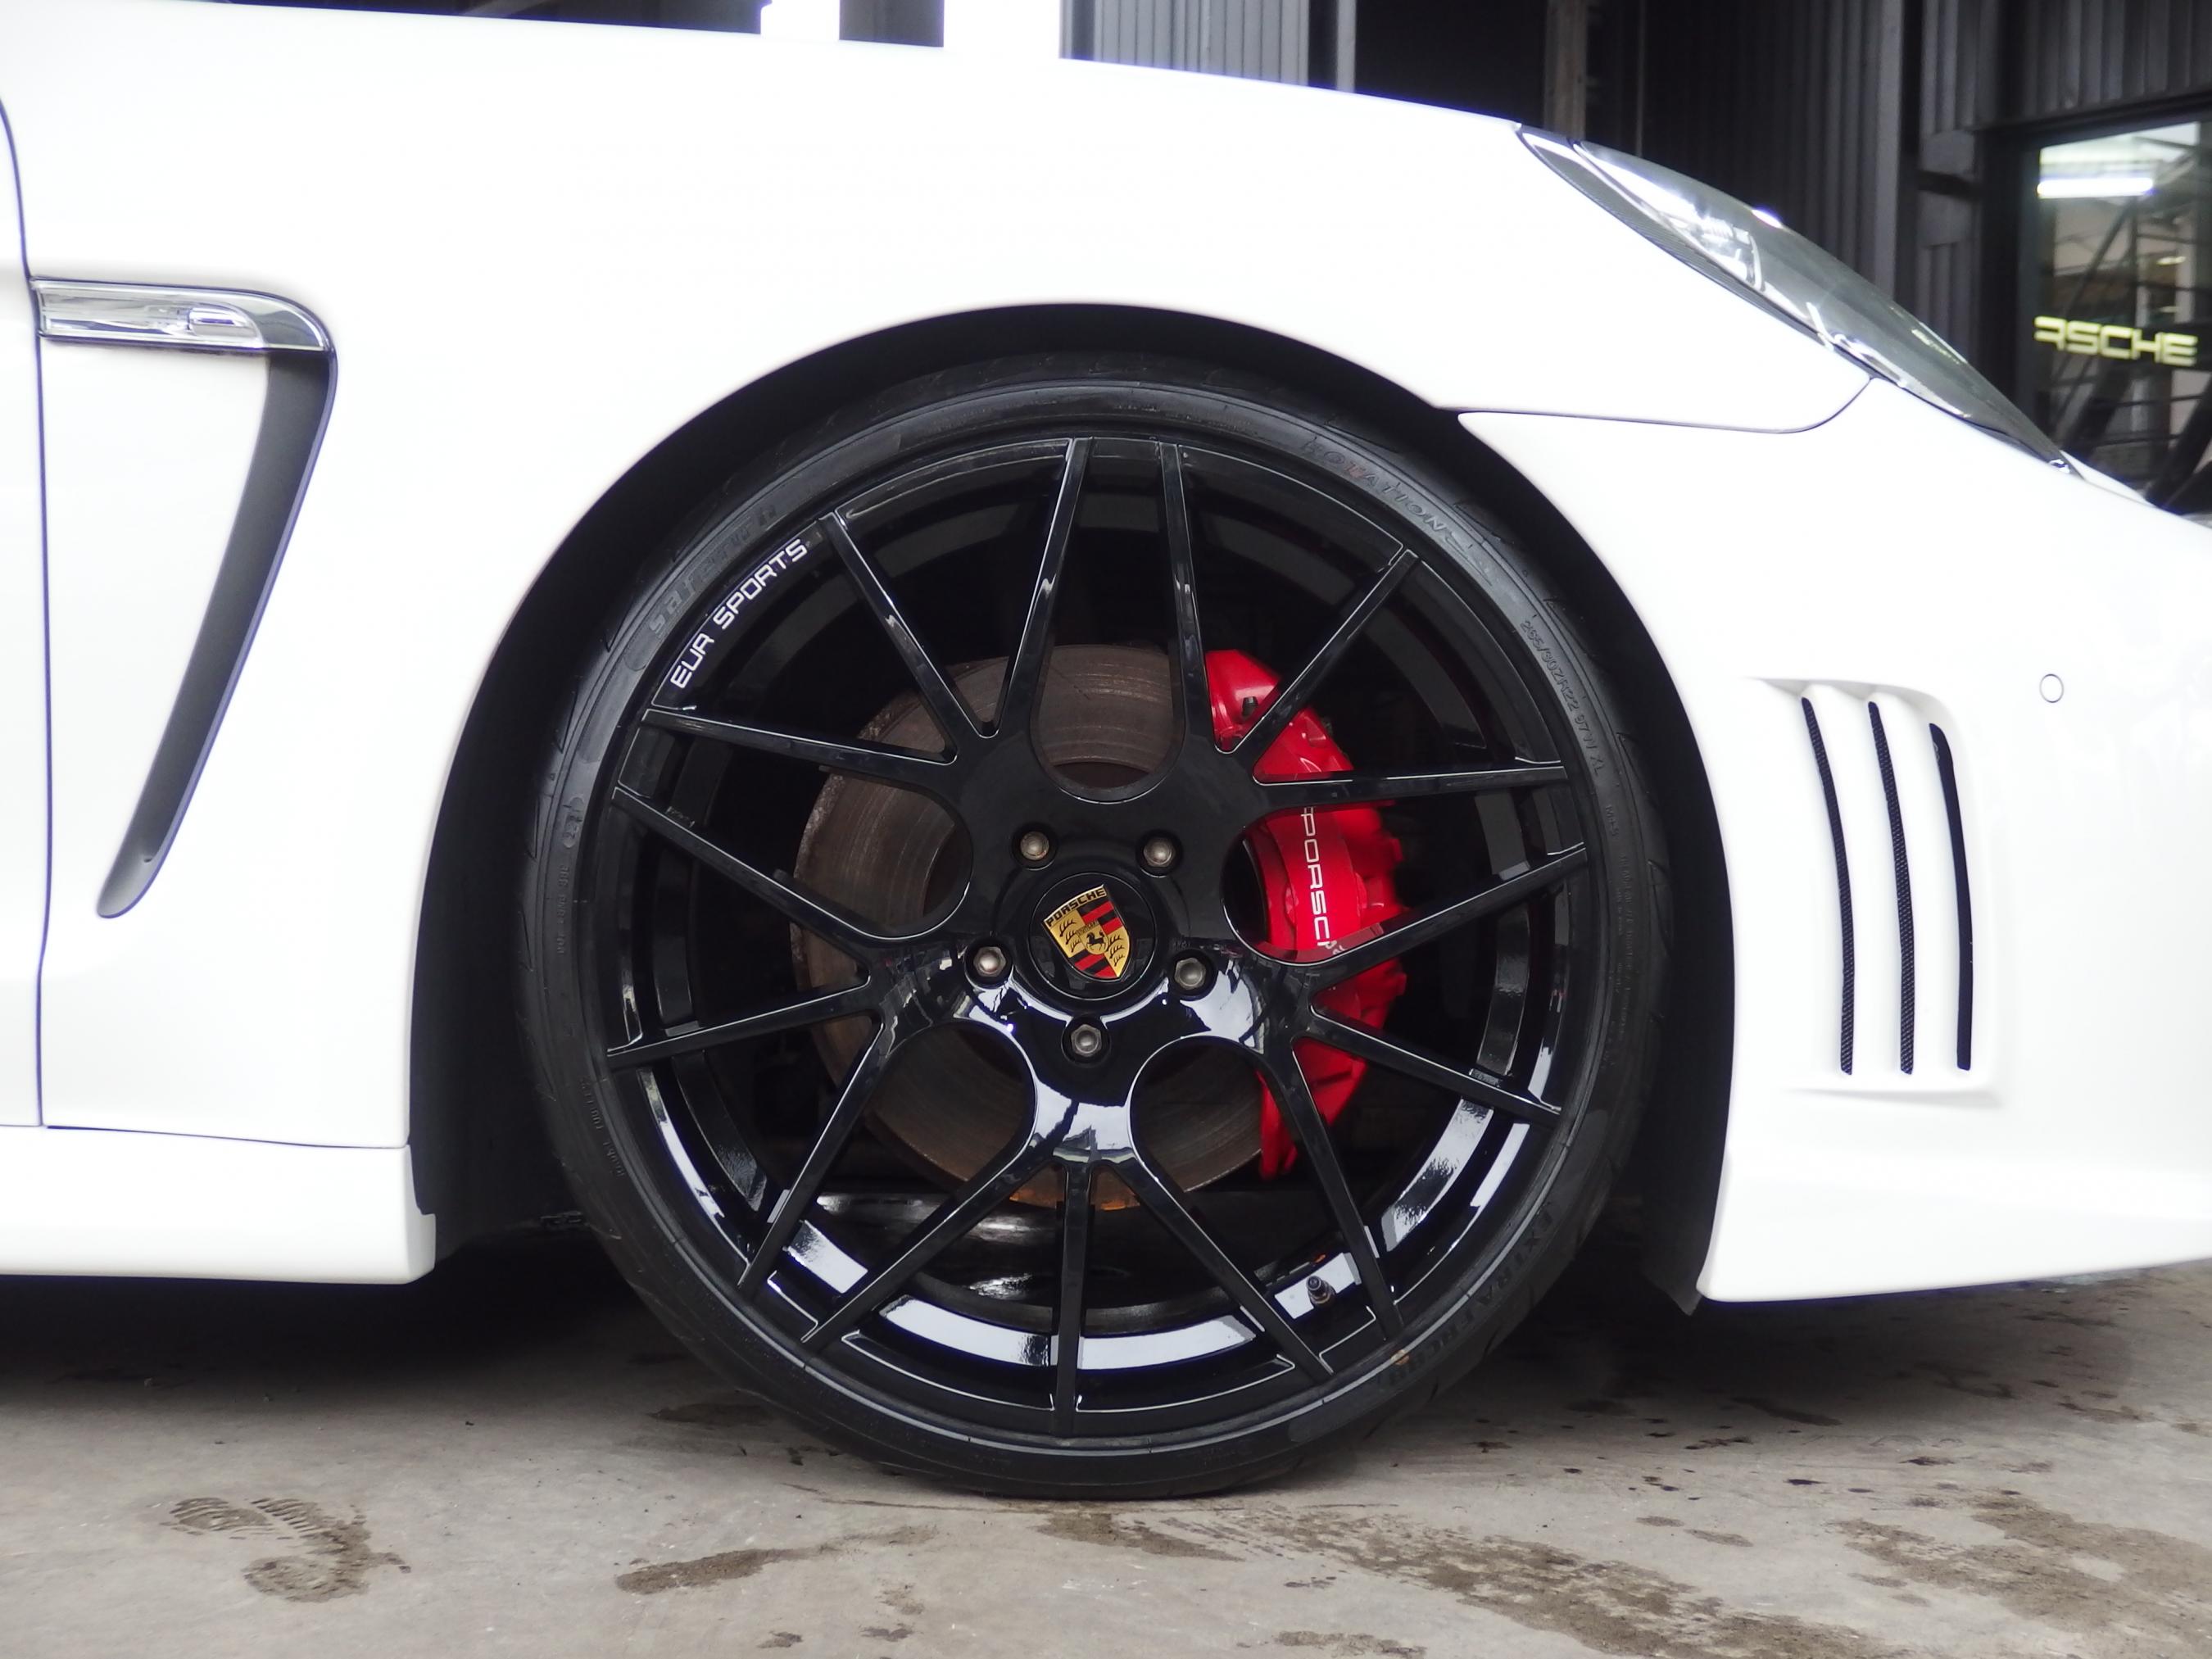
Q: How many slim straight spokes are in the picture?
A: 15